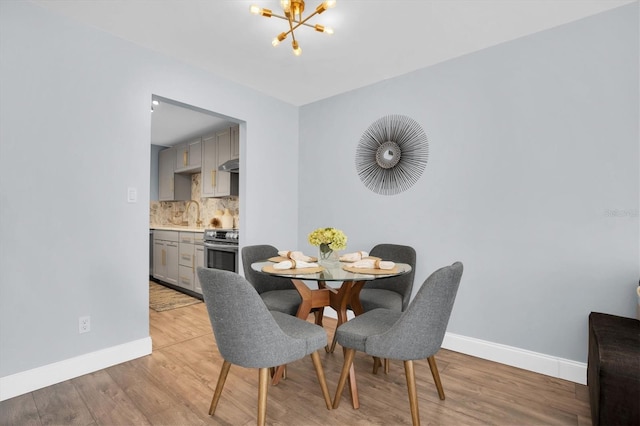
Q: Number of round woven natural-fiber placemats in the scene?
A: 4